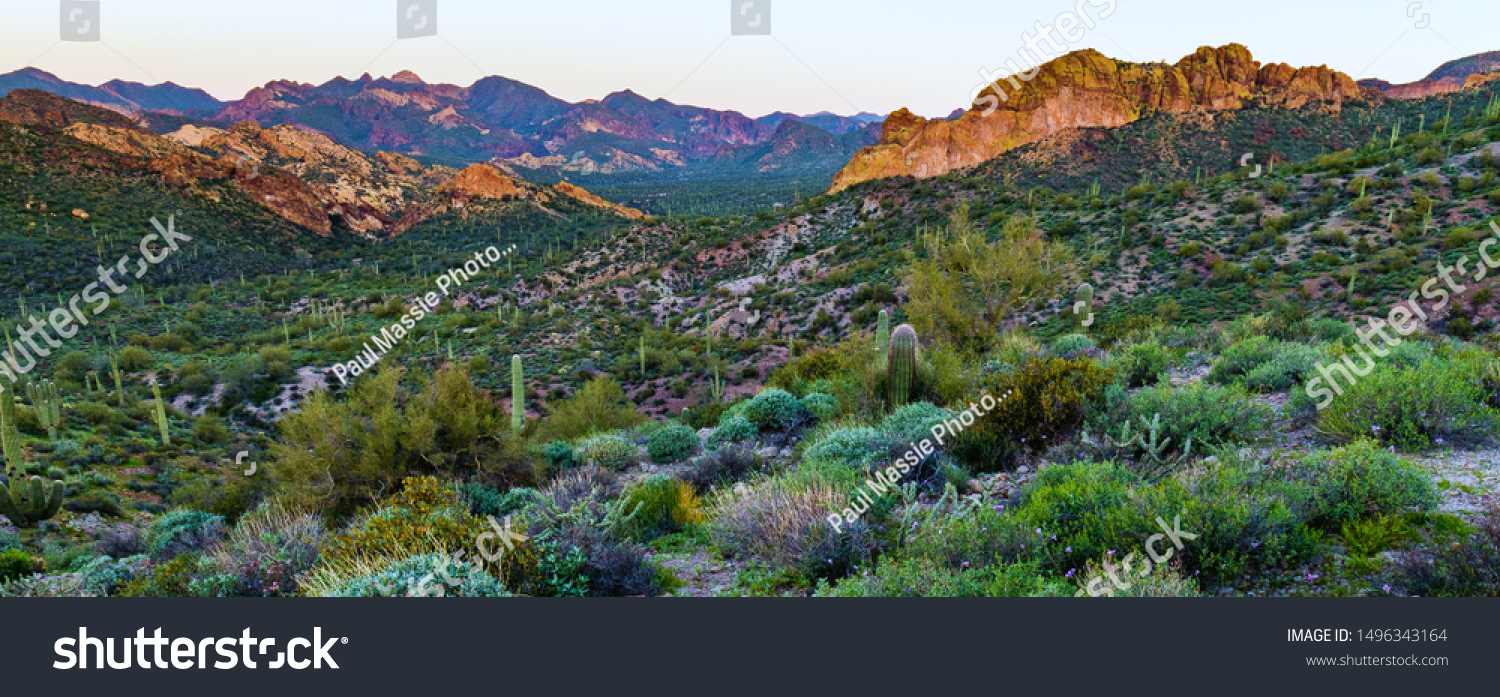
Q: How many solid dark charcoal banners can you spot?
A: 1